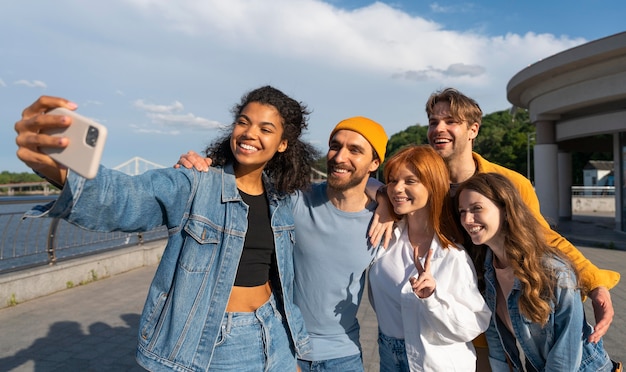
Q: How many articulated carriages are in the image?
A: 0